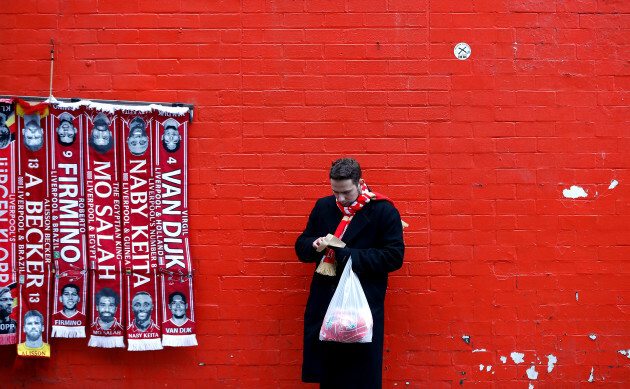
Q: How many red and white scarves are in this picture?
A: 7